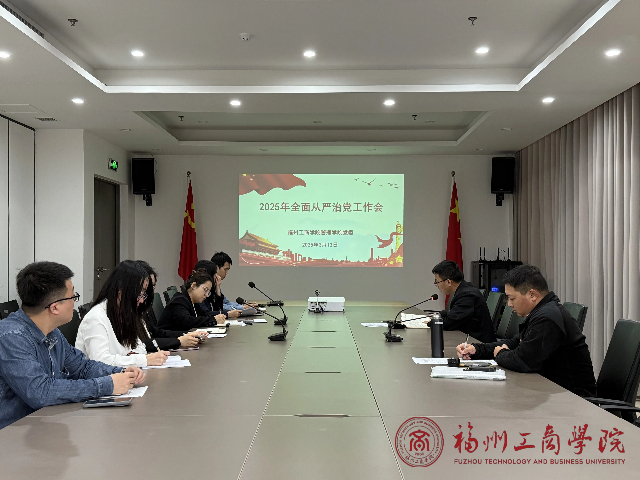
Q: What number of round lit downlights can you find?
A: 9